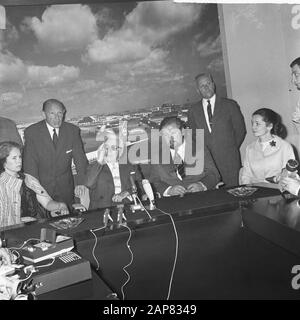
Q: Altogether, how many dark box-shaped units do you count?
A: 2